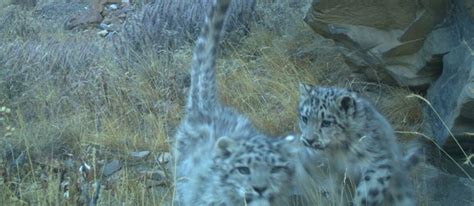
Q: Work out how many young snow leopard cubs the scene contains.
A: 2